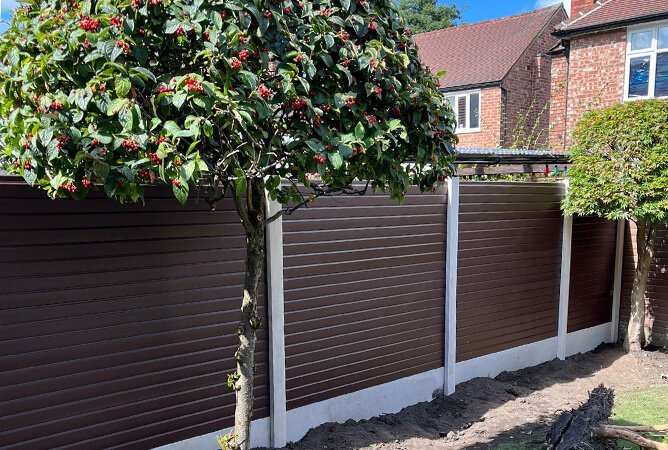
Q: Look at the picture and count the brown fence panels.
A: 4